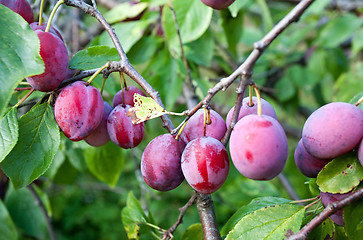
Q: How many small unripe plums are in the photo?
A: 0